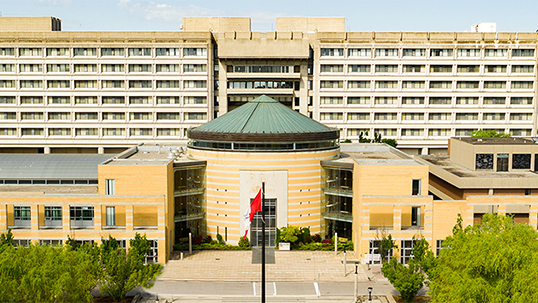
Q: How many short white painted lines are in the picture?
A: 3